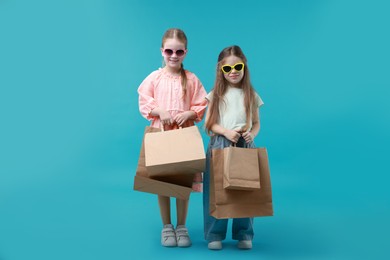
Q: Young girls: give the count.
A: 2